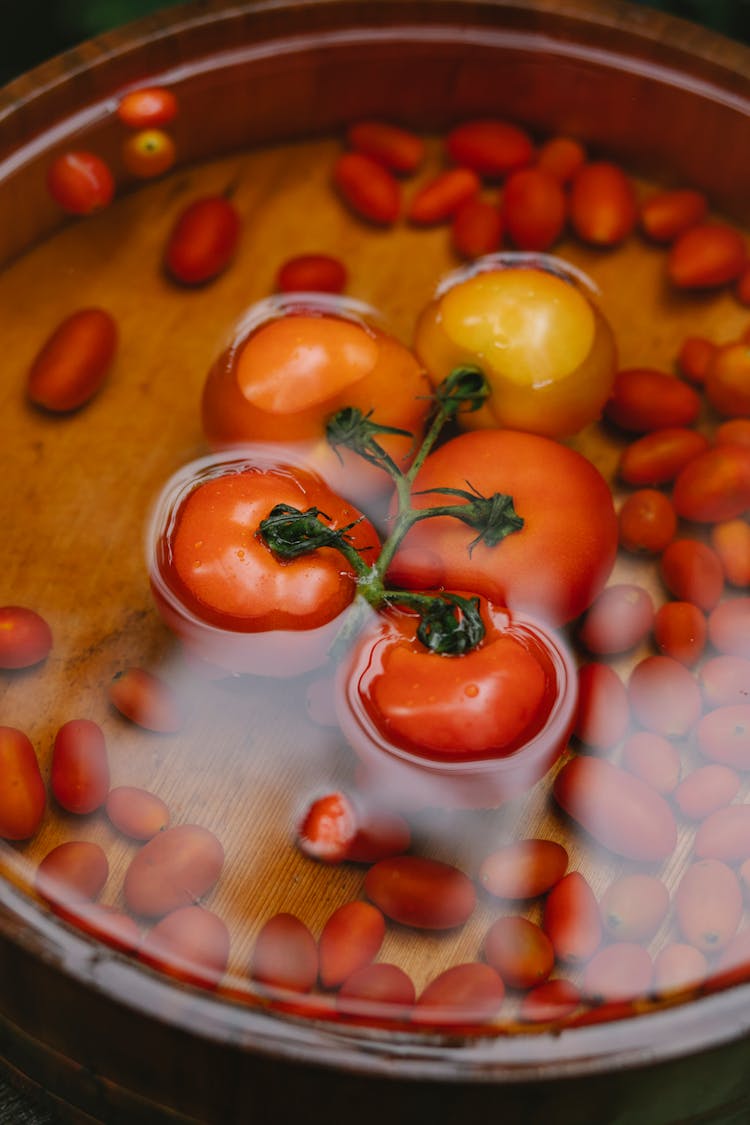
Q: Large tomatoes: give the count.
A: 5